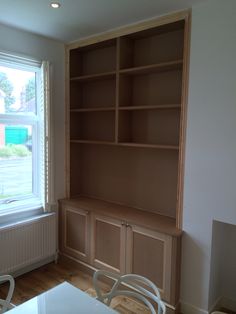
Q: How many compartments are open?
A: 7